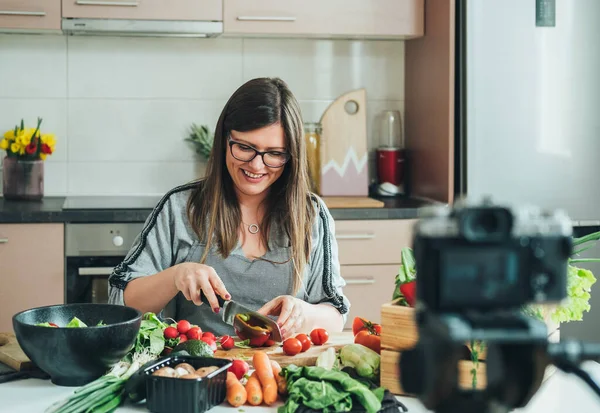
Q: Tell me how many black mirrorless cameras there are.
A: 1